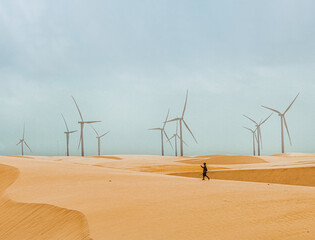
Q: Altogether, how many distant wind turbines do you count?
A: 10